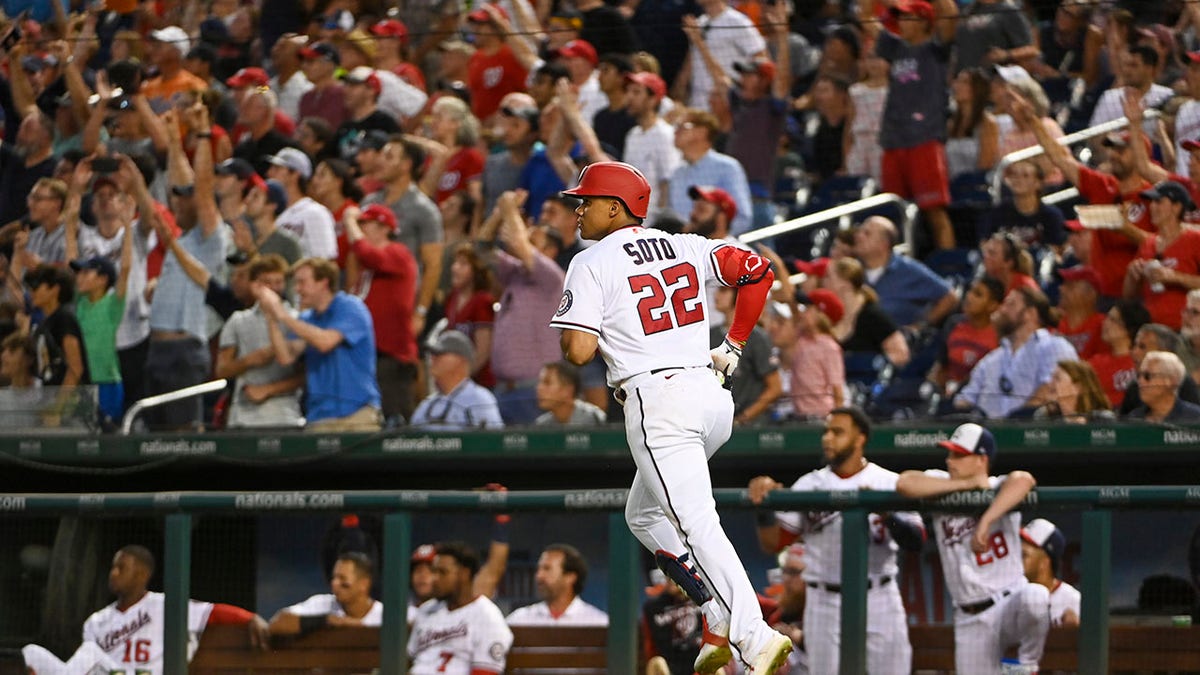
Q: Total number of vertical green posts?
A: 5